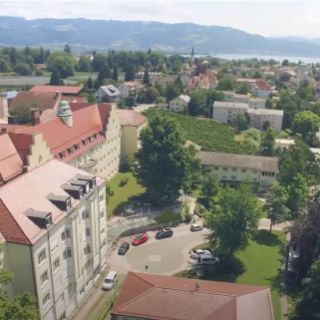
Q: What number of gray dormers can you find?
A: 5